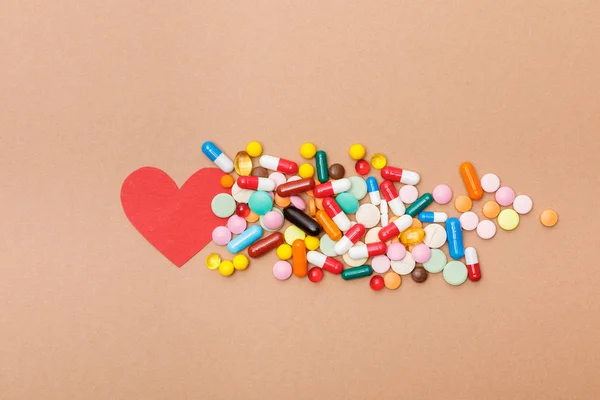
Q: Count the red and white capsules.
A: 11